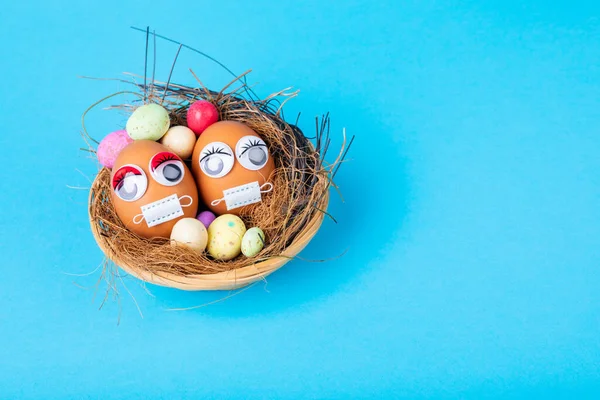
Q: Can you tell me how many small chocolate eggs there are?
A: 8